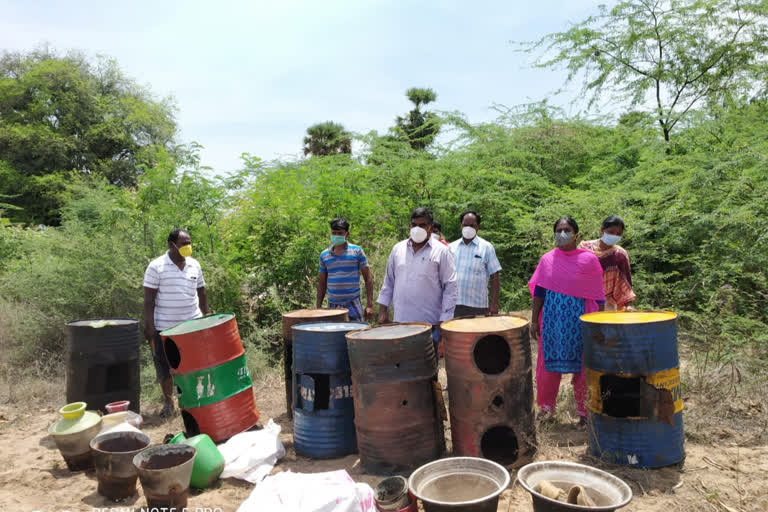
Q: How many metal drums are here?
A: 7